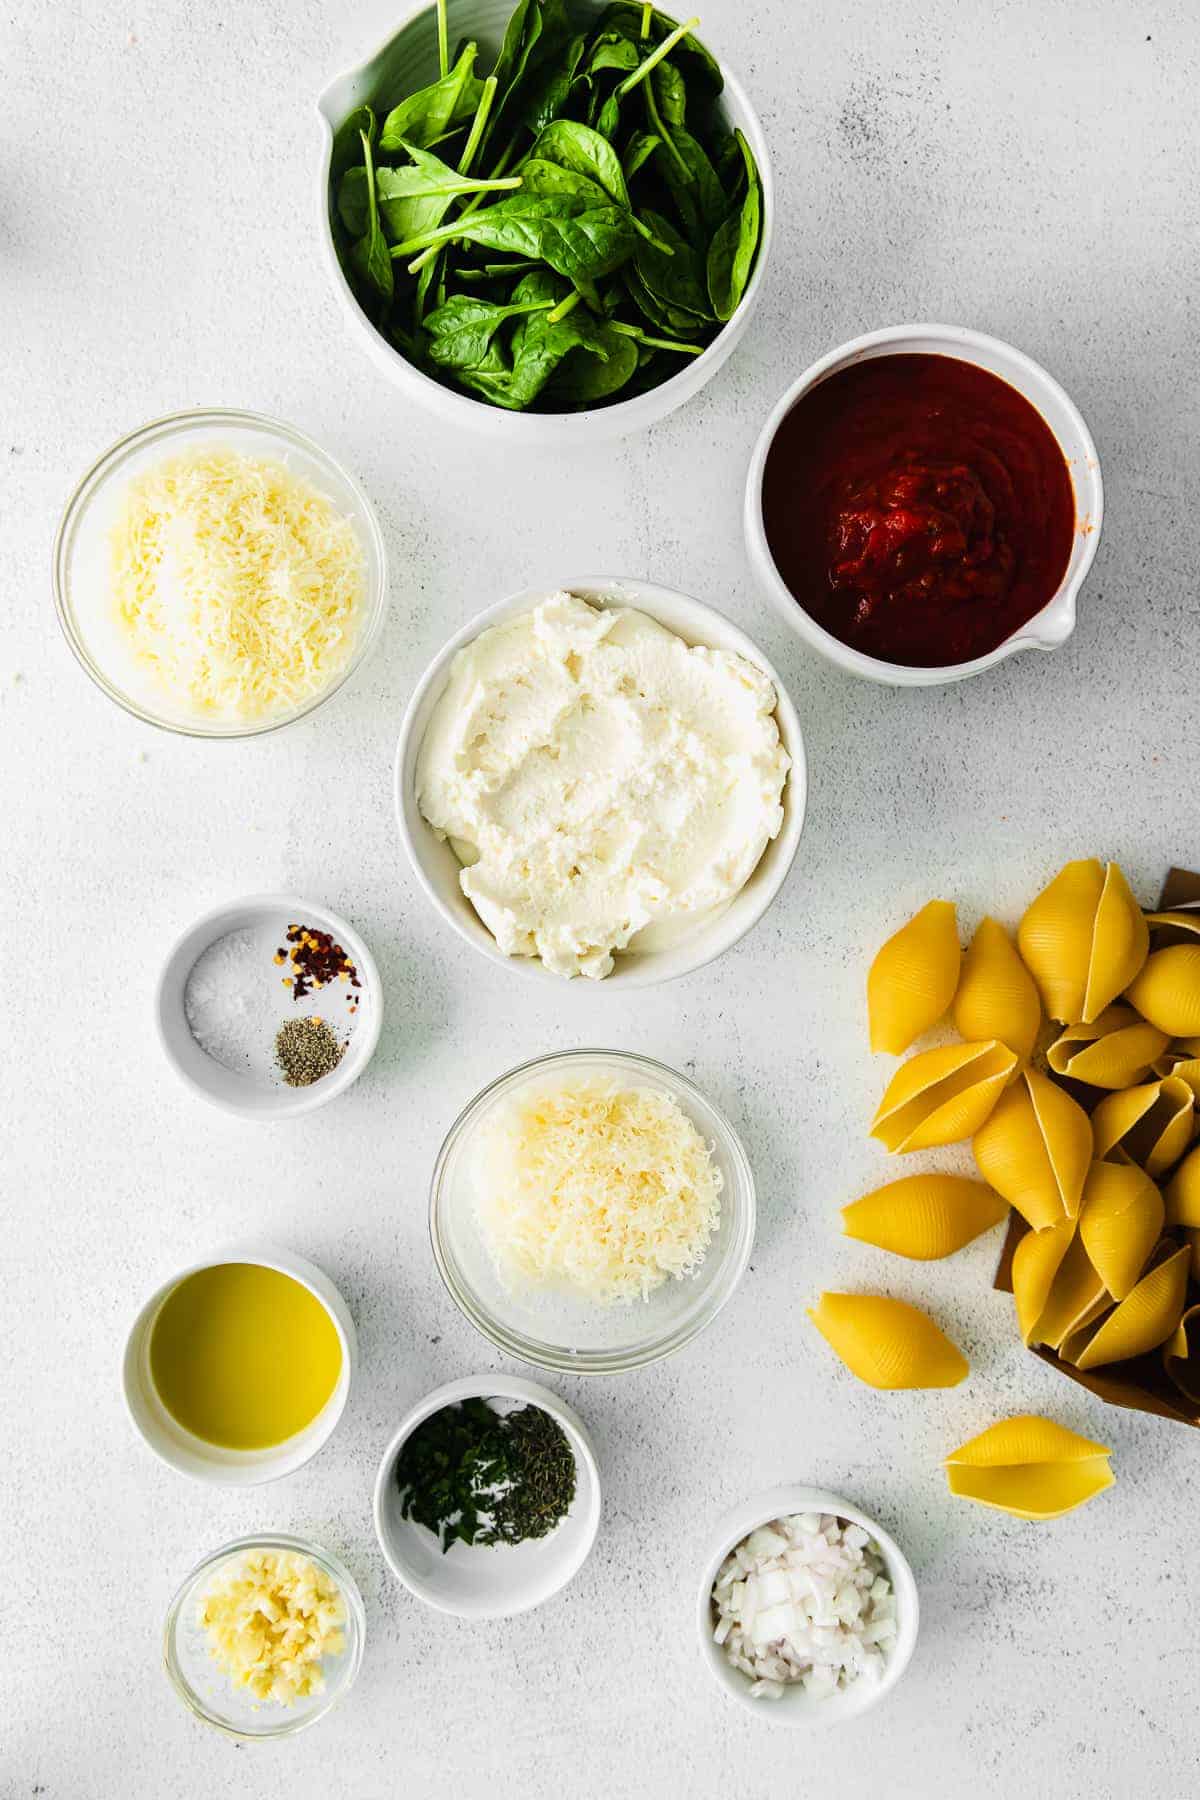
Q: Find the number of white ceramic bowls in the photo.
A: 7